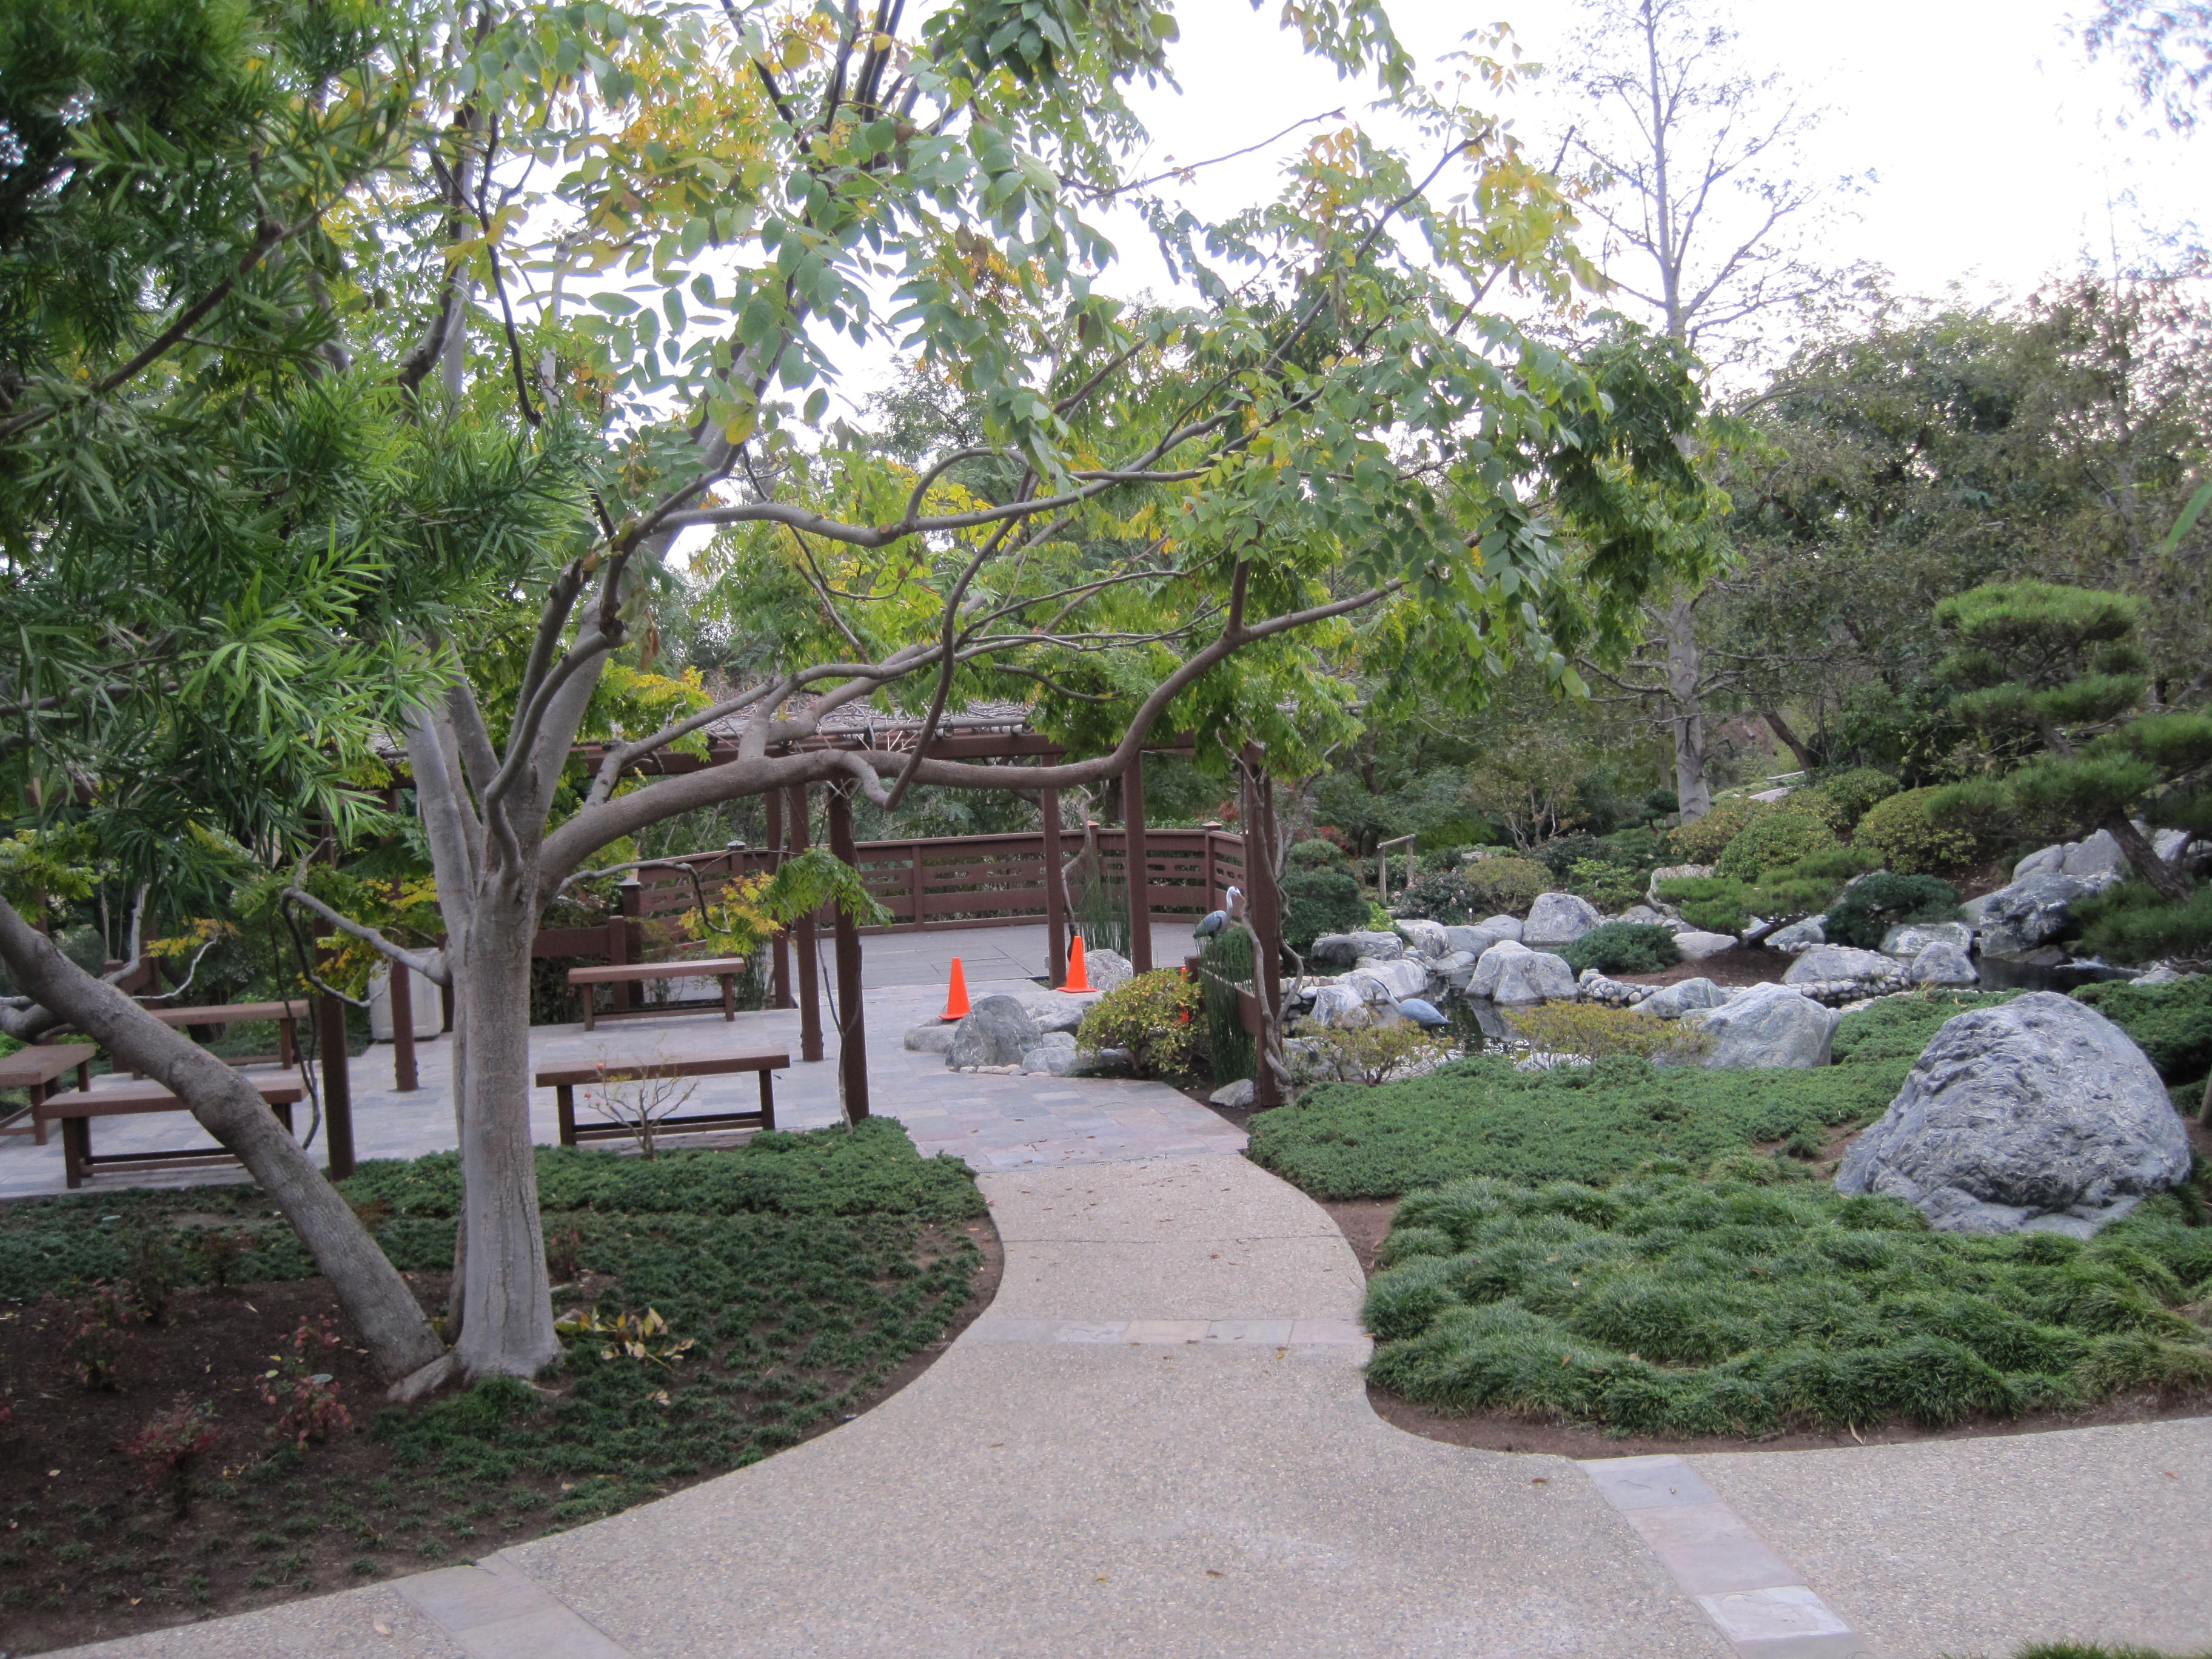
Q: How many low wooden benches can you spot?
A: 5